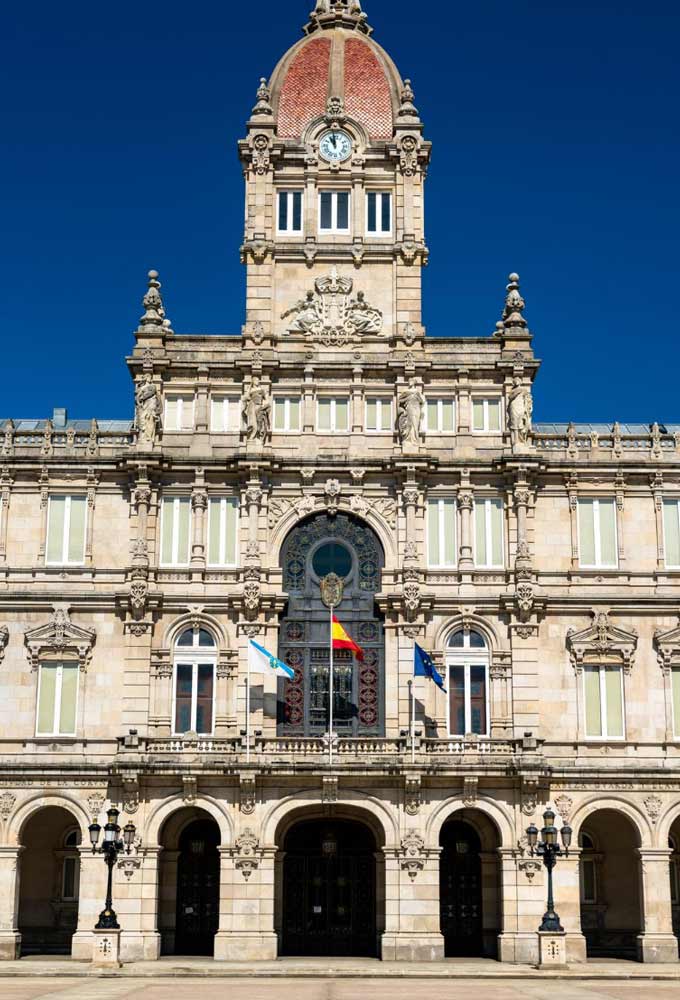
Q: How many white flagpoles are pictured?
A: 3